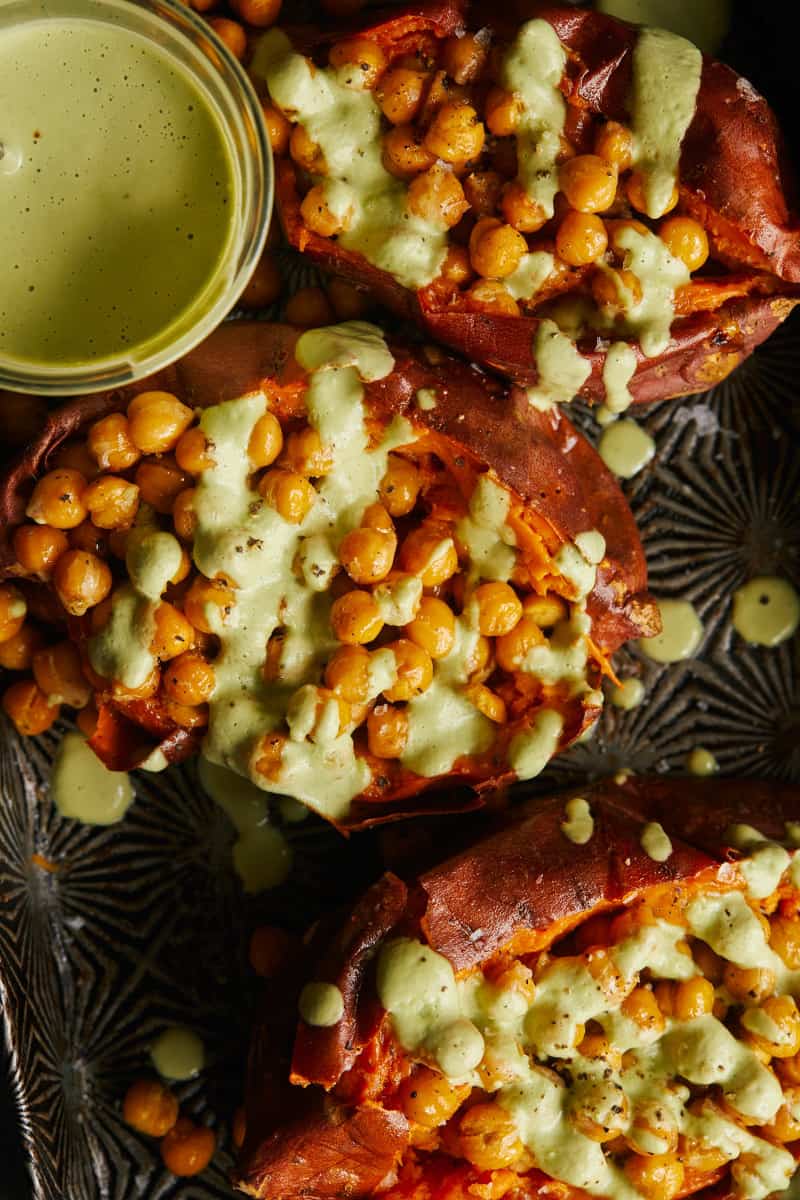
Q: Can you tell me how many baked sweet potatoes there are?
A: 3